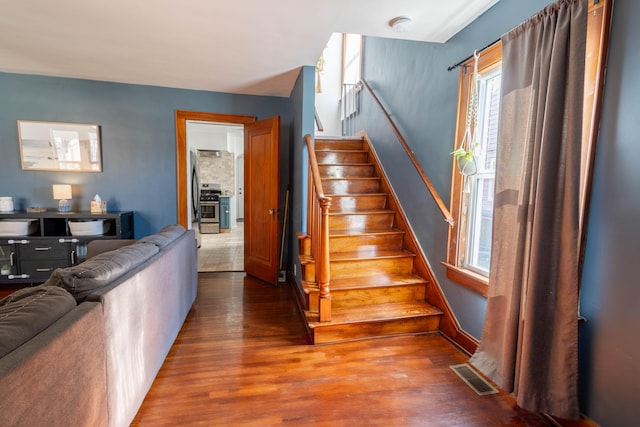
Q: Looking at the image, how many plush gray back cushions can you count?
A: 3